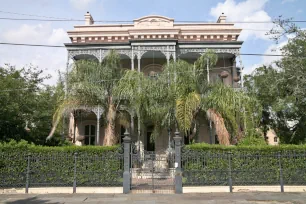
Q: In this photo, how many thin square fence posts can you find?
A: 4